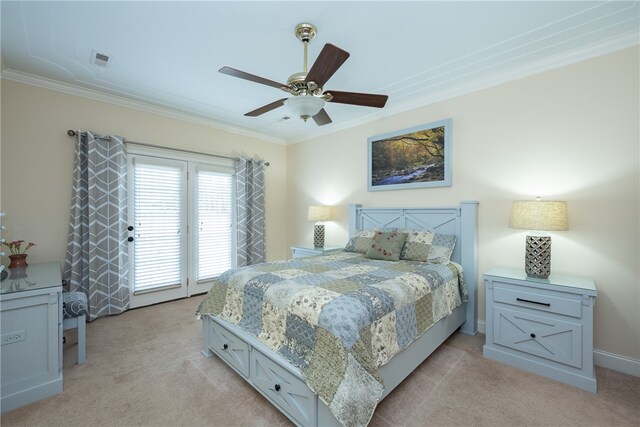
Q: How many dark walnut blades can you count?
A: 5